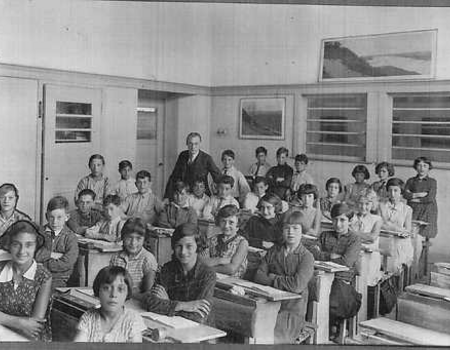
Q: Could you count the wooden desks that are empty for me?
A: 3